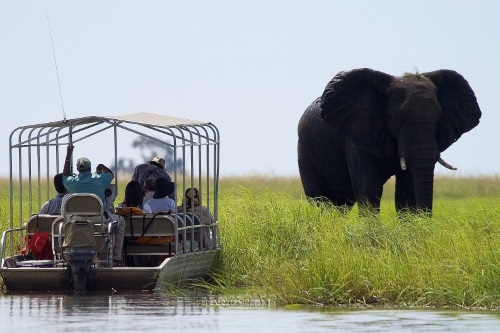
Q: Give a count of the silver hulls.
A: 1